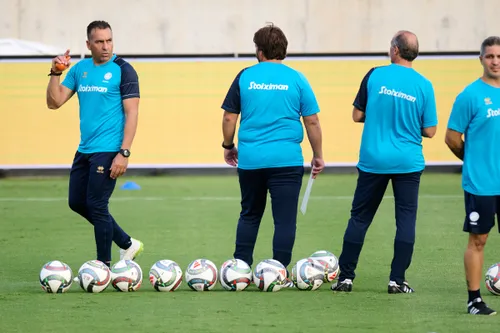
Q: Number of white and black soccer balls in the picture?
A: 10